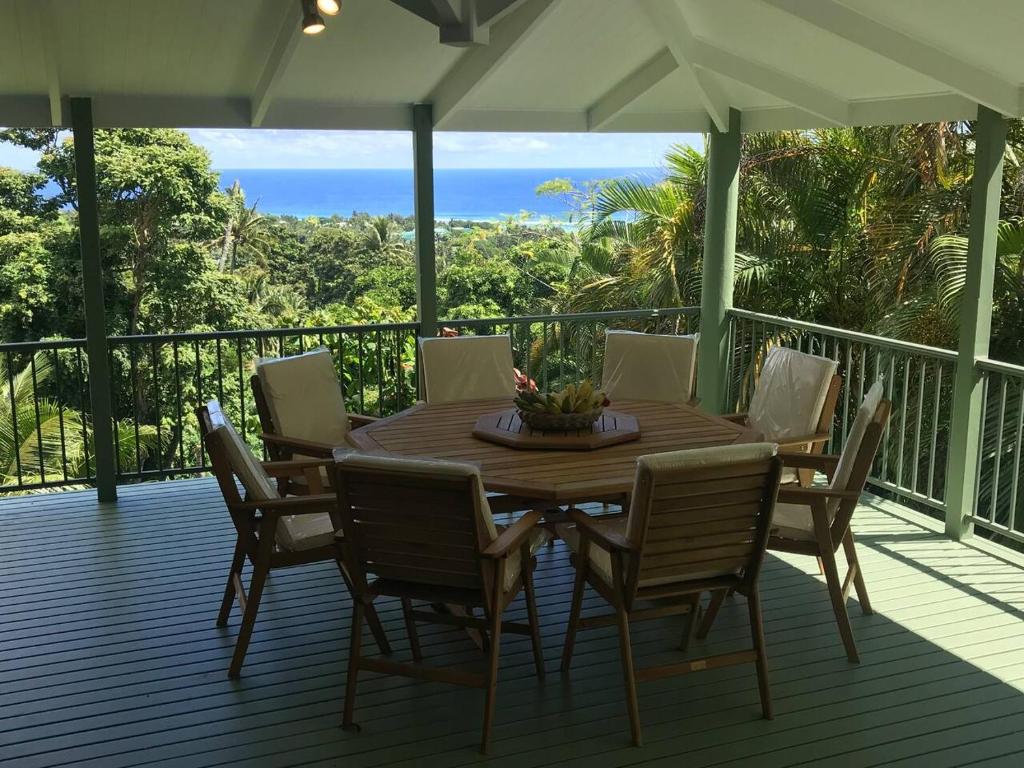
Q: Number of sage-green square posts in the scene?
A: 4